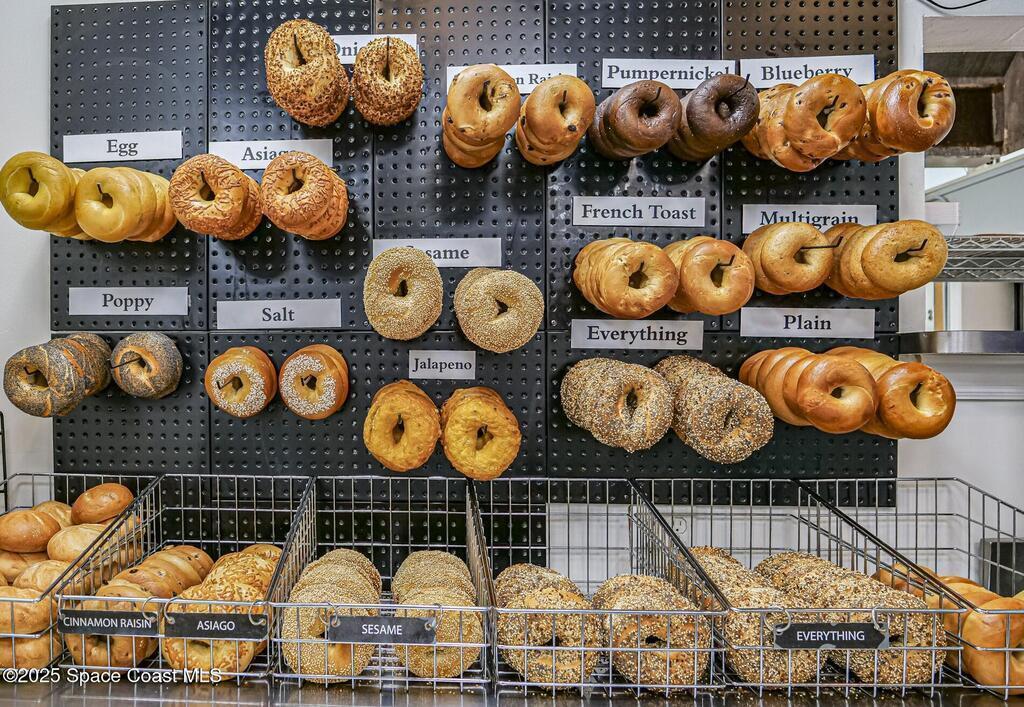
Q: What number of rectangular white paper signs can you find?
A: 14